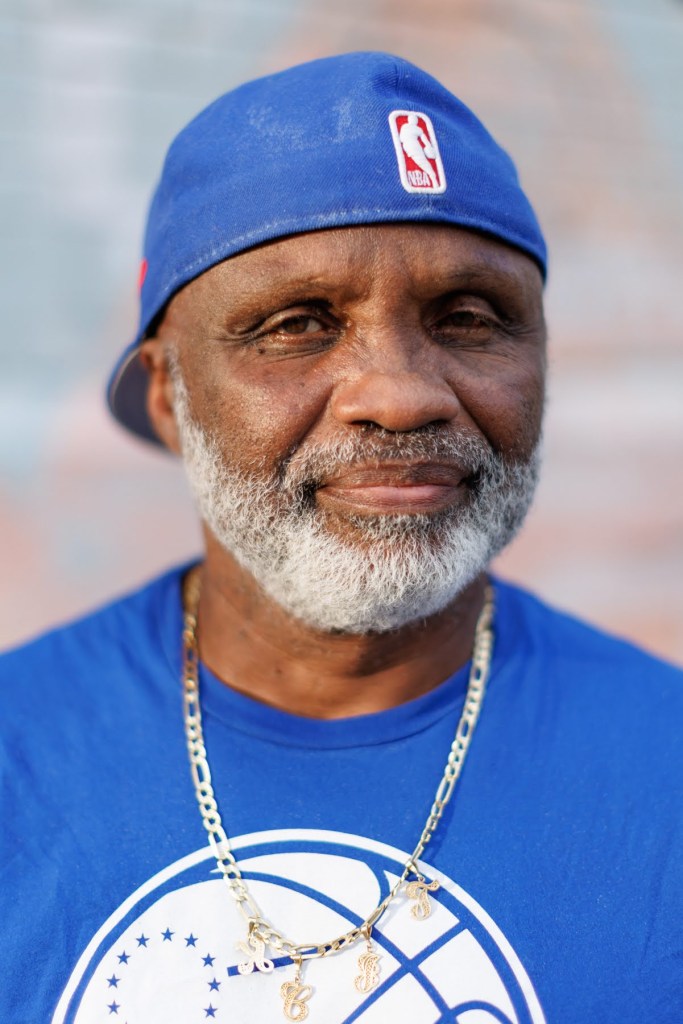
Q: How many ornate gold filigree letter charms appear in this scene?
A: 4